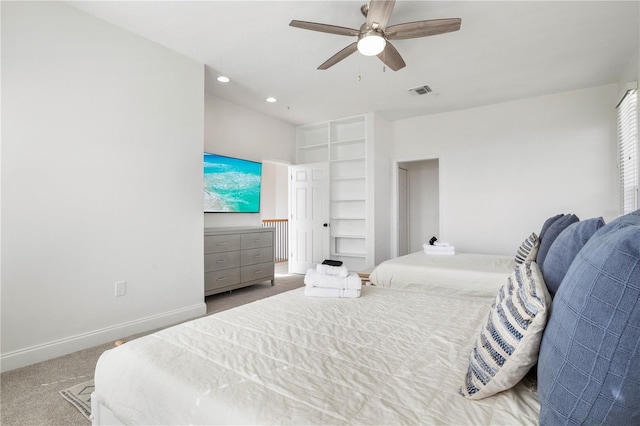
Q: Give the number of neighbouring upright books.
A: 0